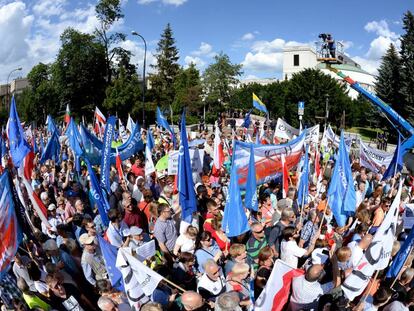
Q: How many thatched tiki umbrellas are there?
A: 0